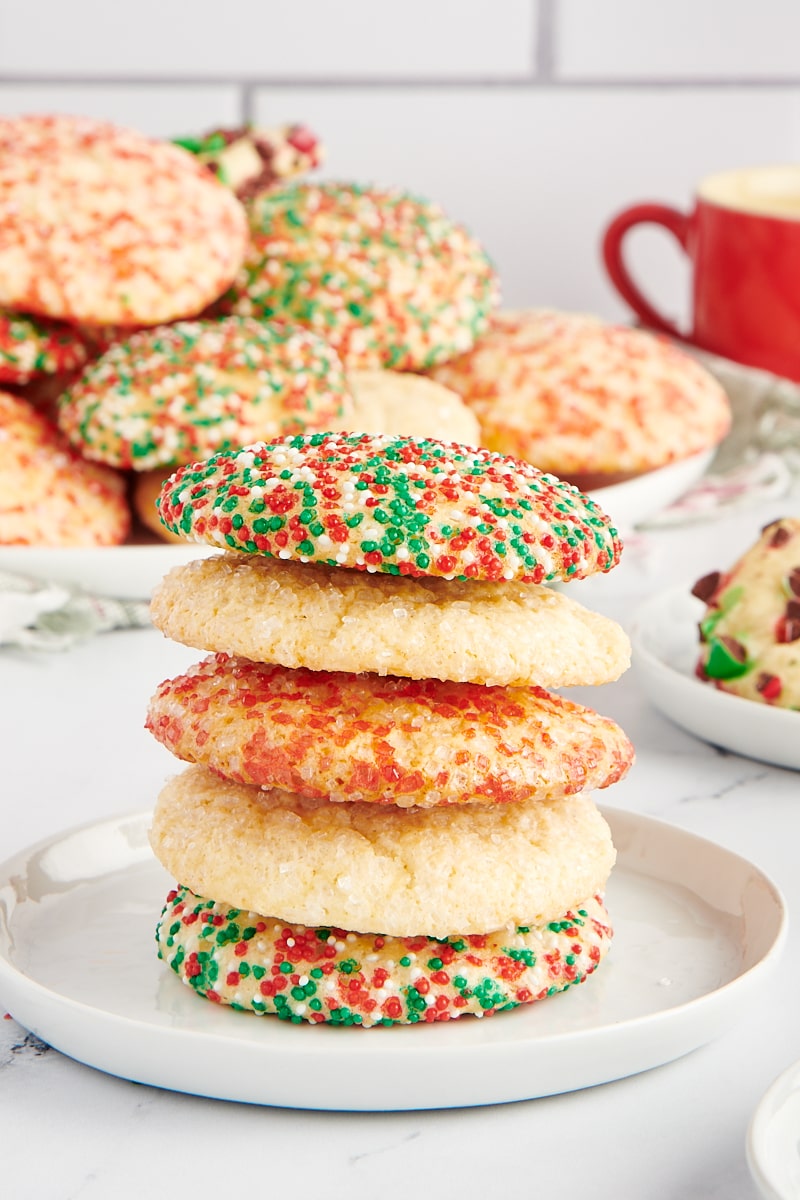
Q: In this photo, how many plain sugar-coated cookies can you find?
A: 3